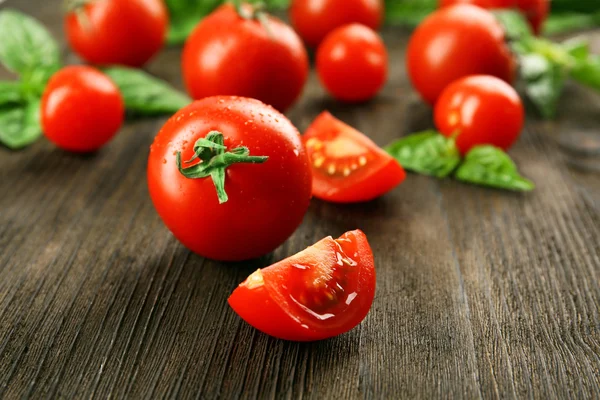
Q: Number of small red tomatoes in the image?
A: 3